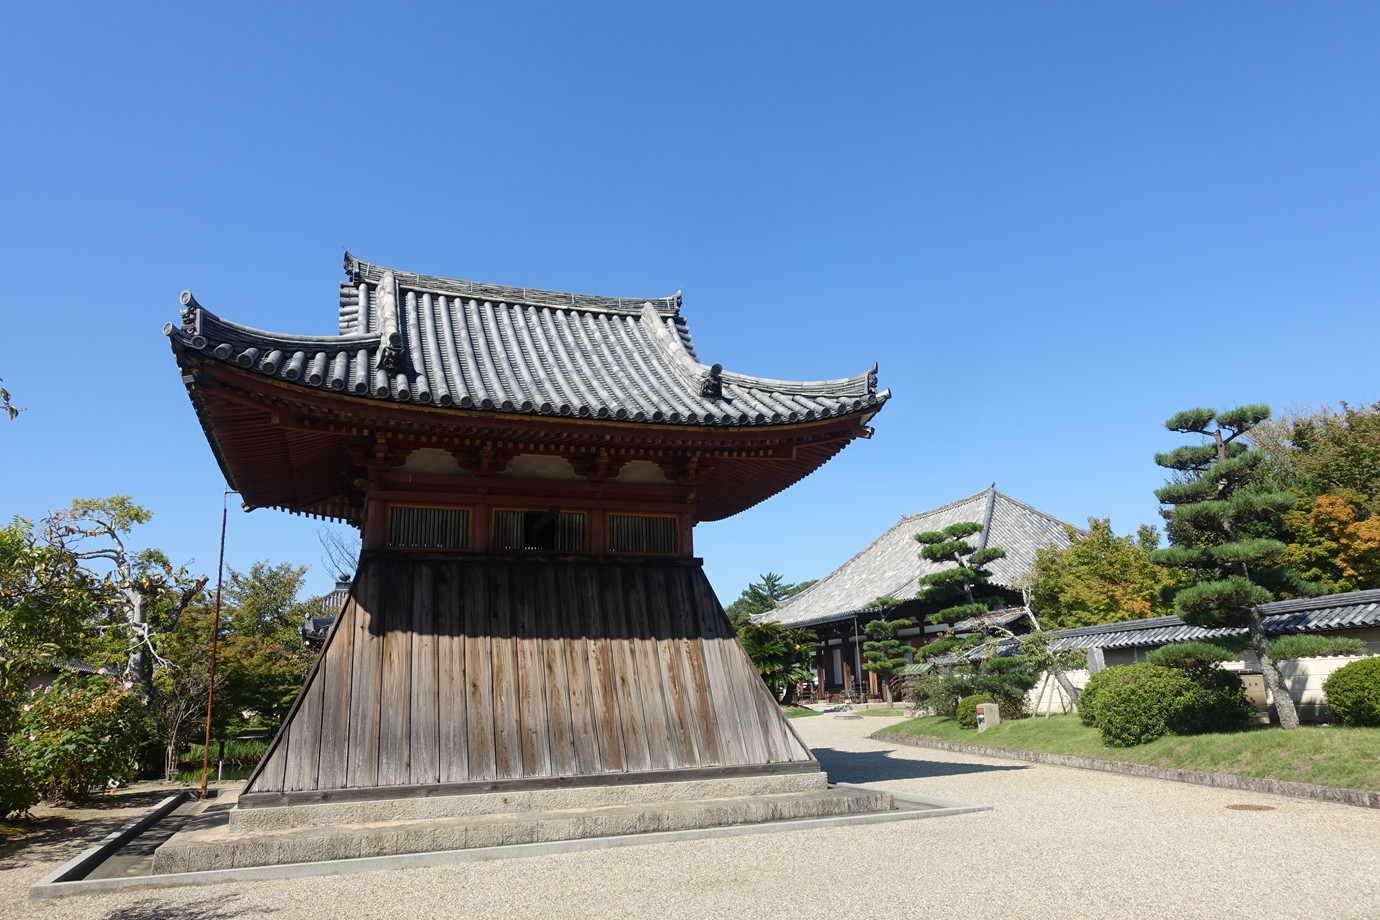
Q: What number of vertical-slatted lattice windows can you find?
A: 3